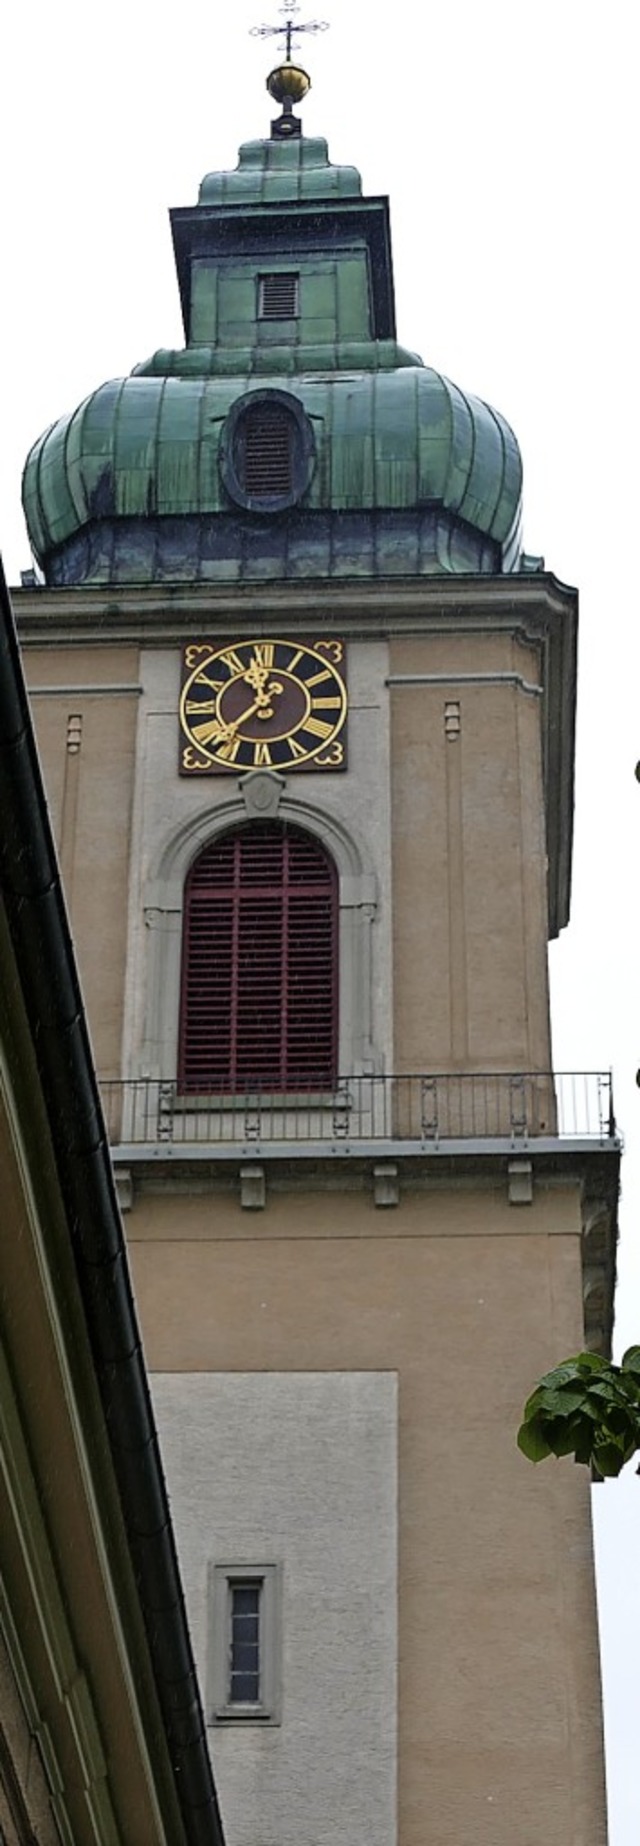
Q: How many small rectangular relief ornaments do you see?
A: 2